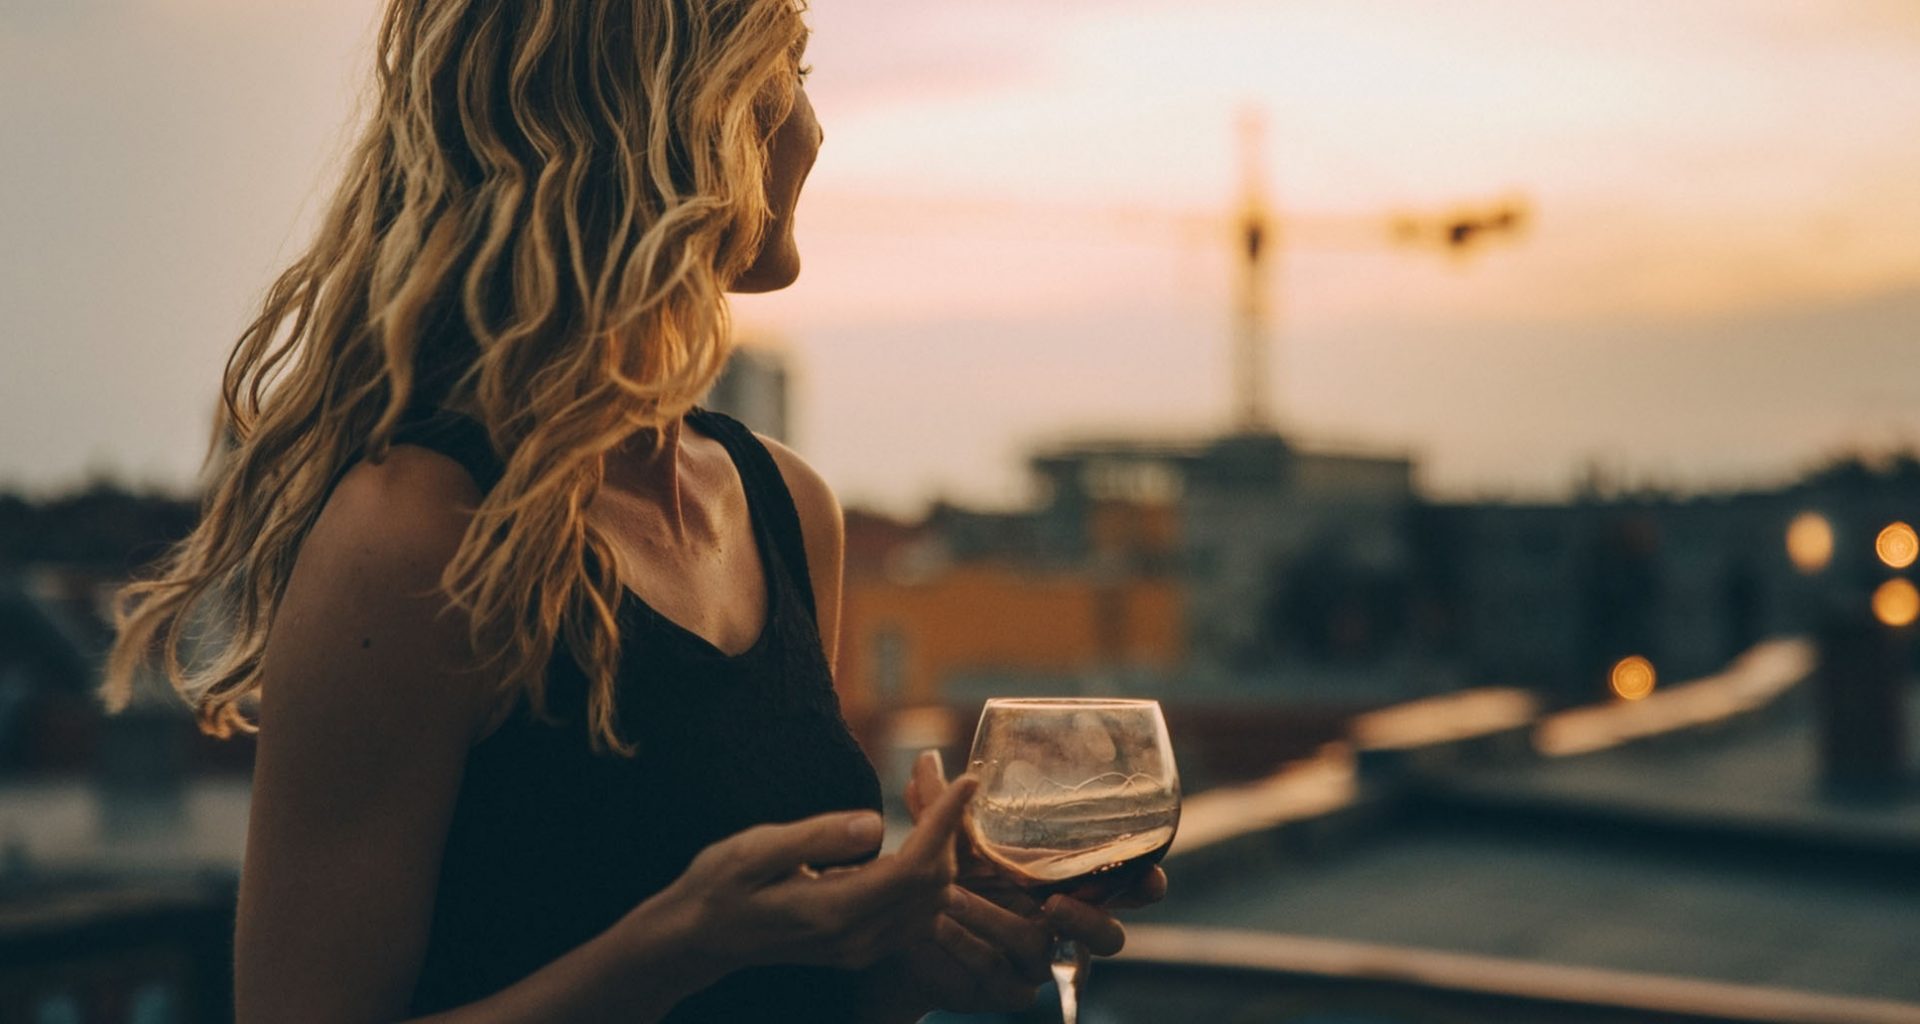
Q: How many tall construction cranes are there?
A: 1